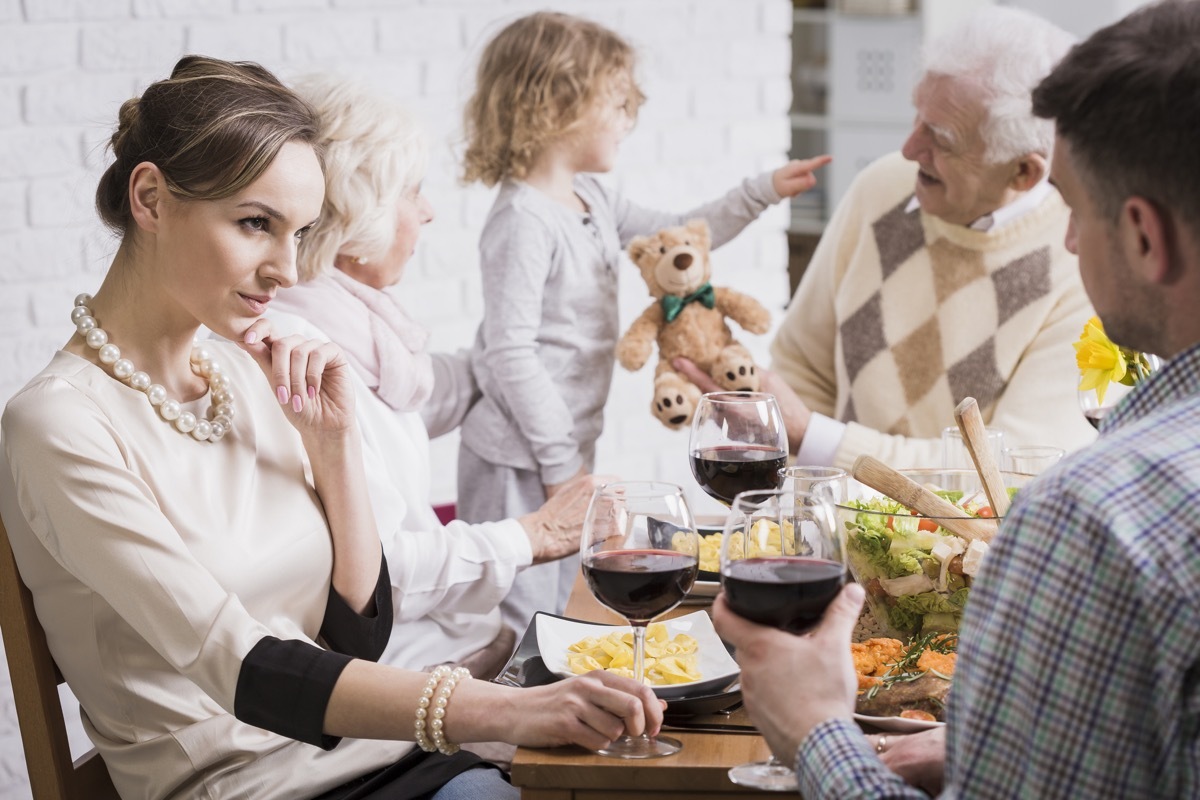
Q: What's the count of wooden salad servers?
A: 2